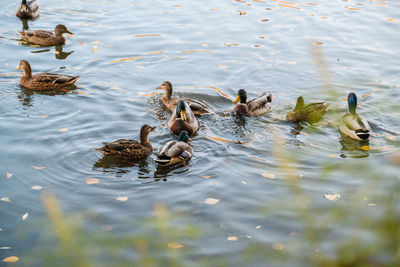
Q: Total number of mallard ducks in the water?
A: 10